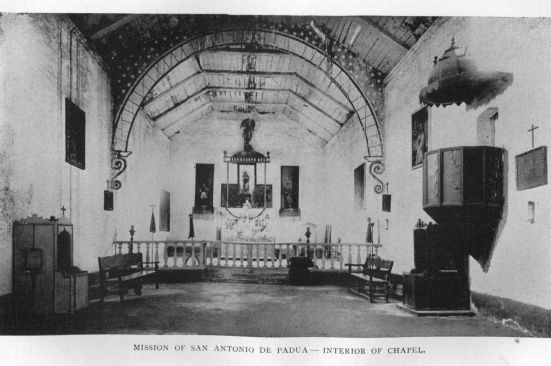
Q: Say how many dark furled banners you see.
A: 3